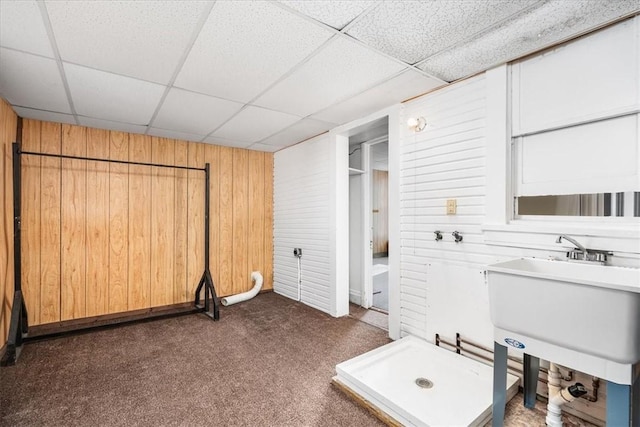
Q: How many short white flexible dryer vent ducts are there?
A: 1